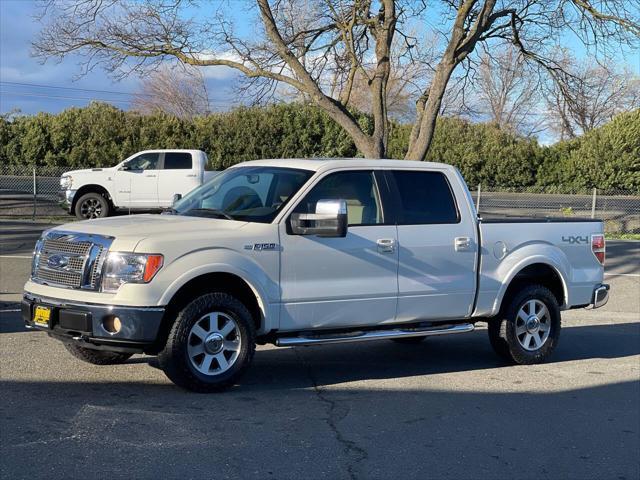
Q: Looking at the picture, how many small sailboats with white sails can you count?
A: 0